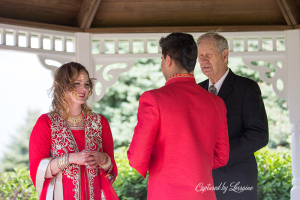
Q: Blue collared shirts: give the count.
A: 0